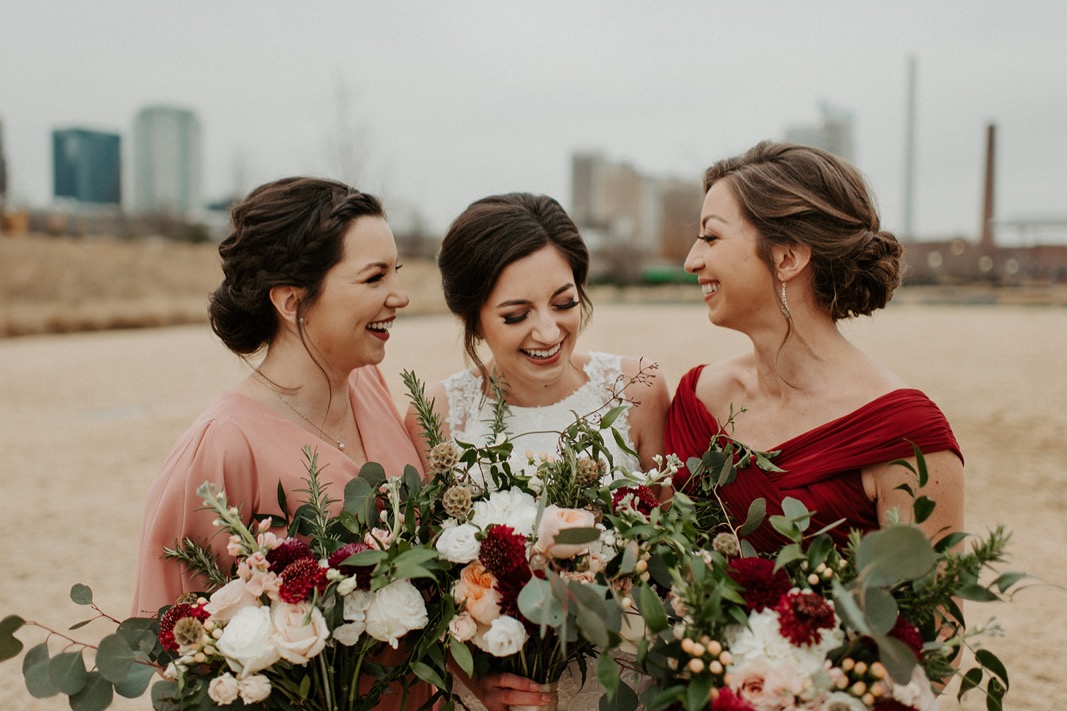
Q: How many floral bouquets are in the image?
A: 3